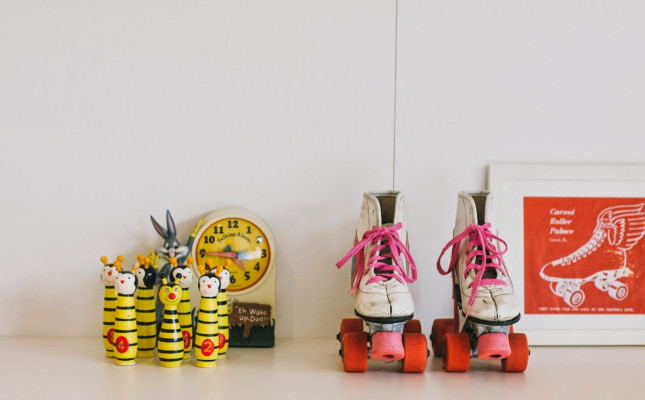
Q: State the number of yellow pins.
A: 7